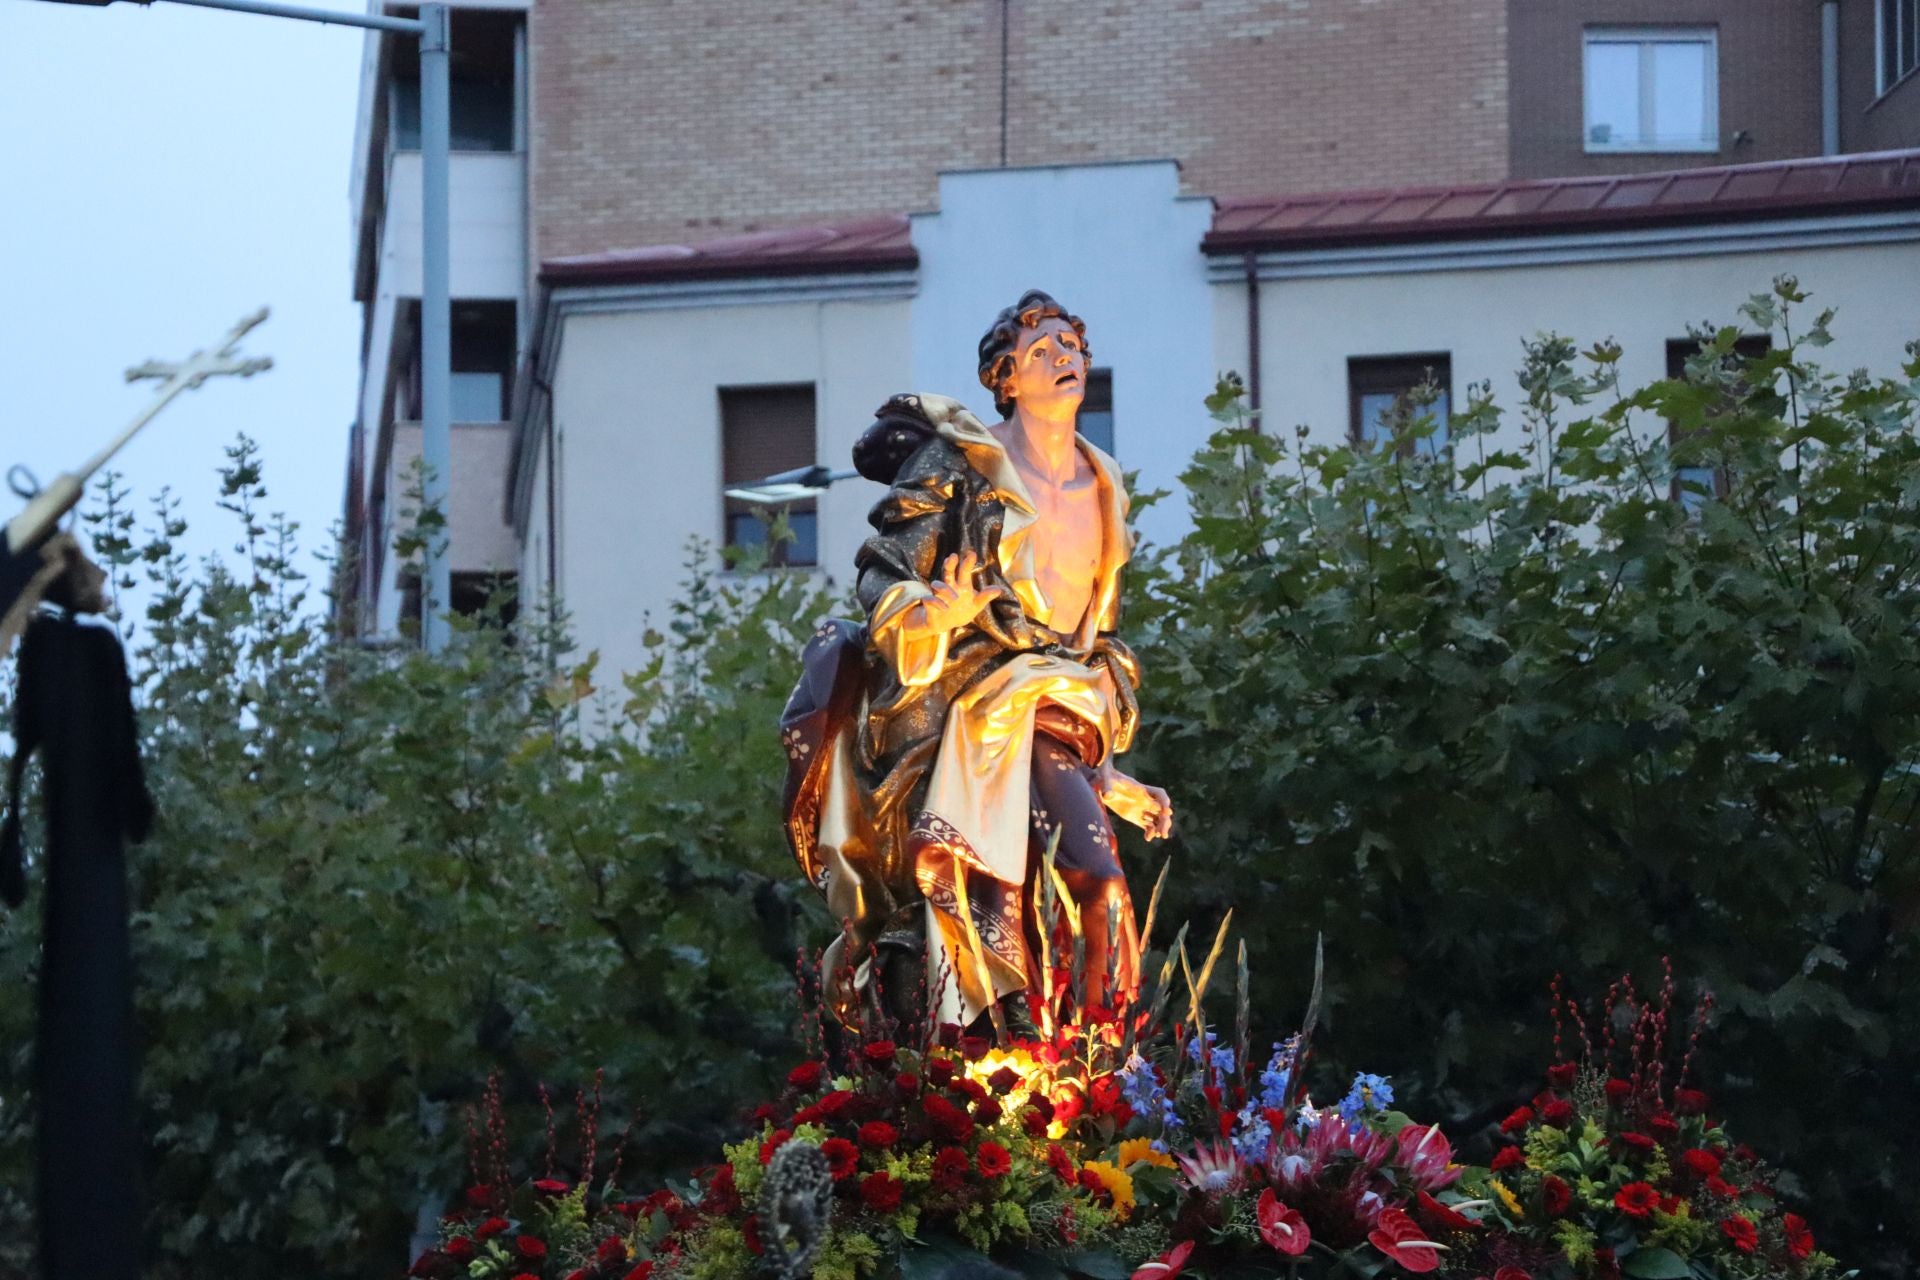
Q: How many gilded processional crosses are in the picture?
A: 1